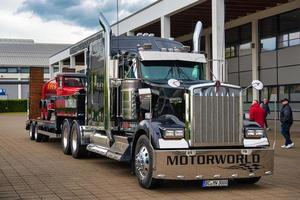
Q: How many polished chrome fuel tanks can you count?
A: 1